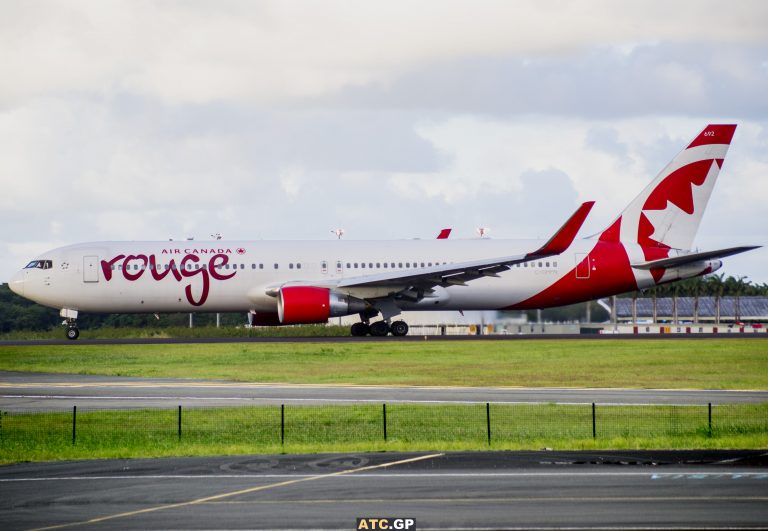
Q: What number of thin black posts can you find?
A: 7